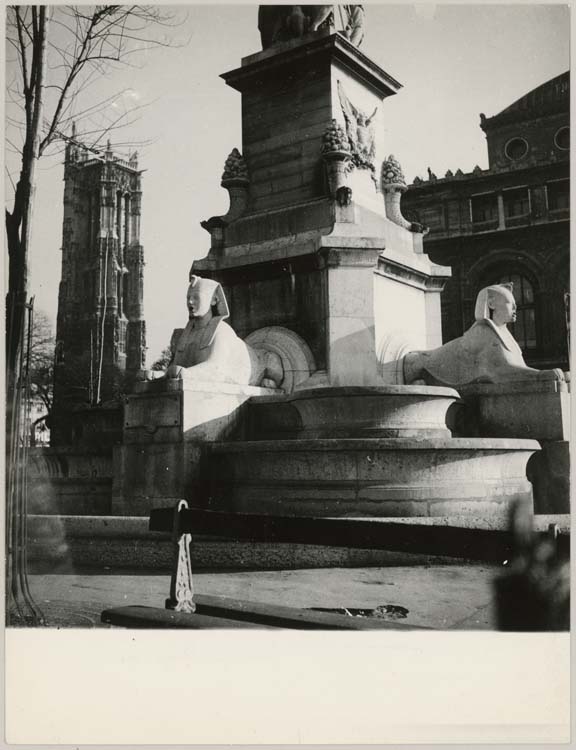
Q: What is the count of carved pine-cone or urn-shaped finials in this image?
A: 3